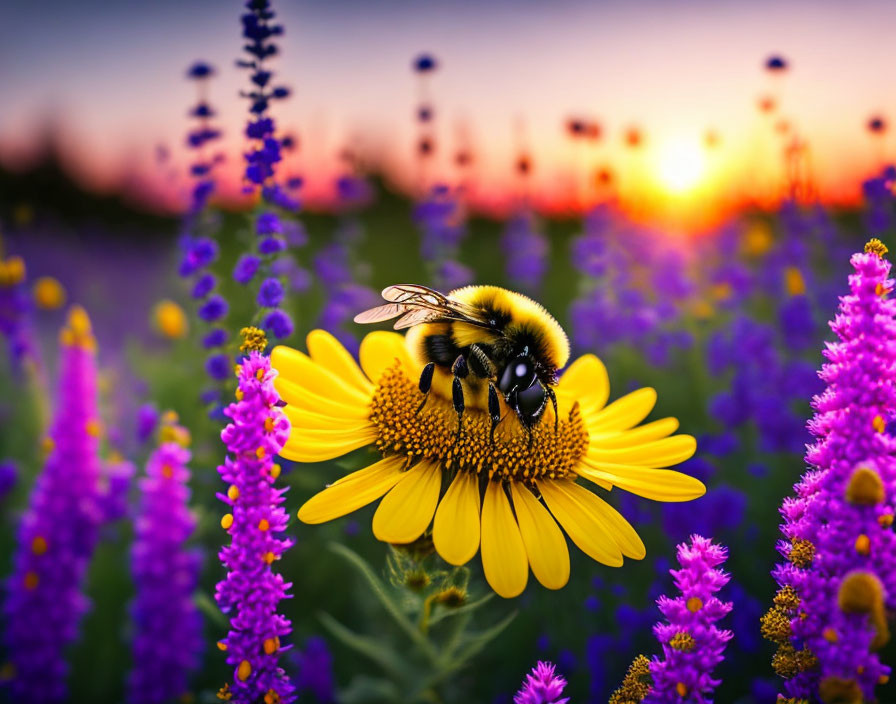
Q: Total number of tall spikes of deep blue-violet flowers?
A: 2